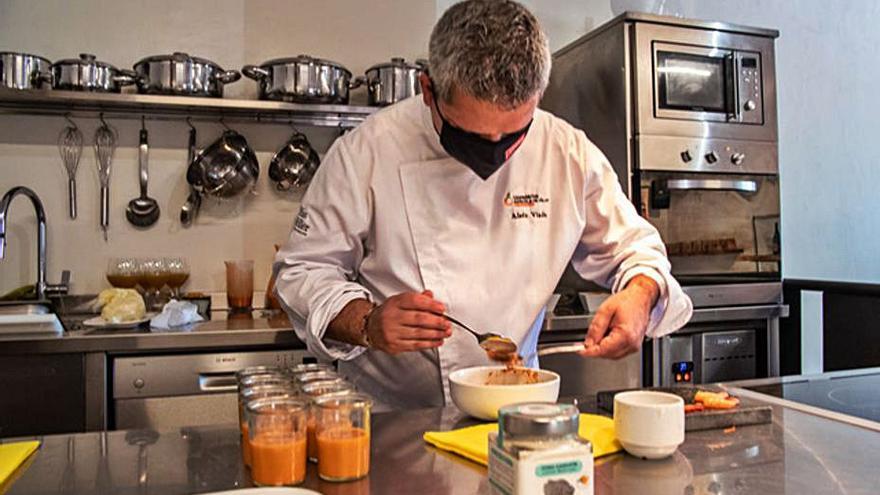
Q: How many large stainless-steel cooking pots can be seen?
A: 5